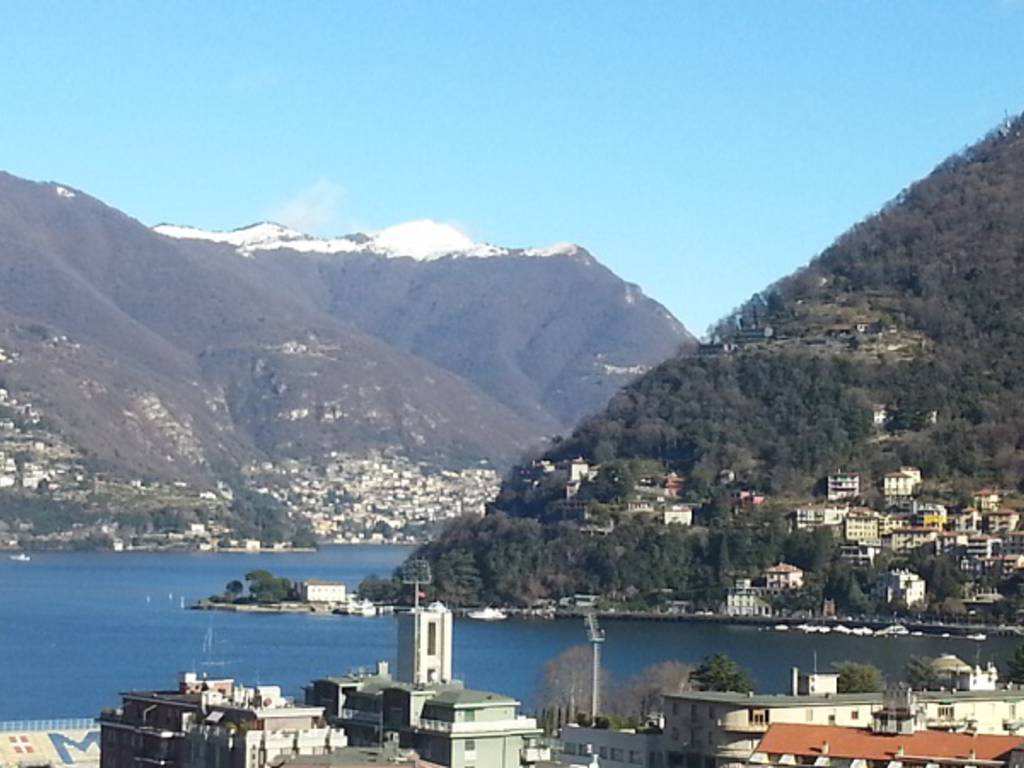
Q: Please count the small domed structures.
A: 1